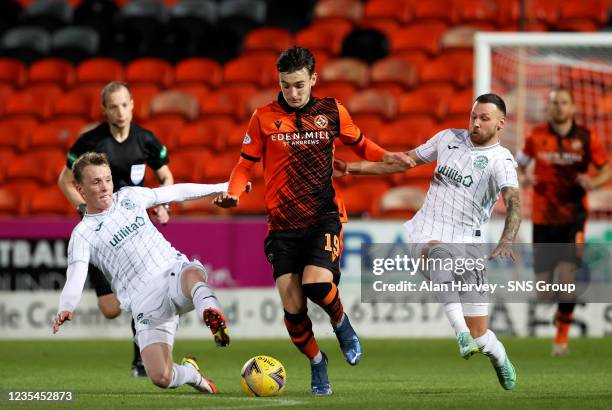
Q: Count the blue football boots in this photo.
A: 2